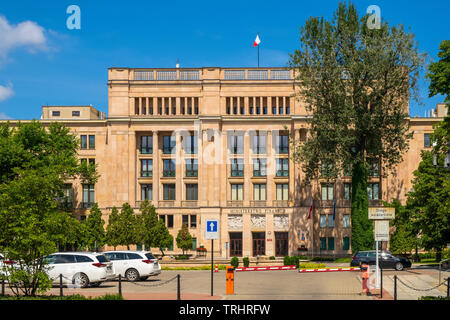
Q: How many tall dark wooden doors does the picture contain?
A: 3